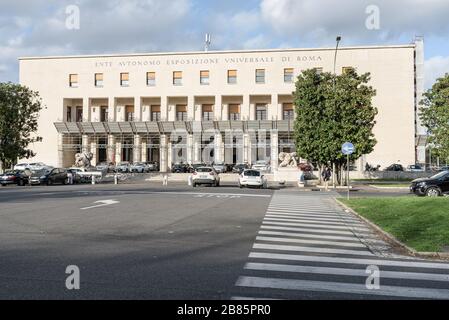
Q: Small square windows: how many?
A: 11